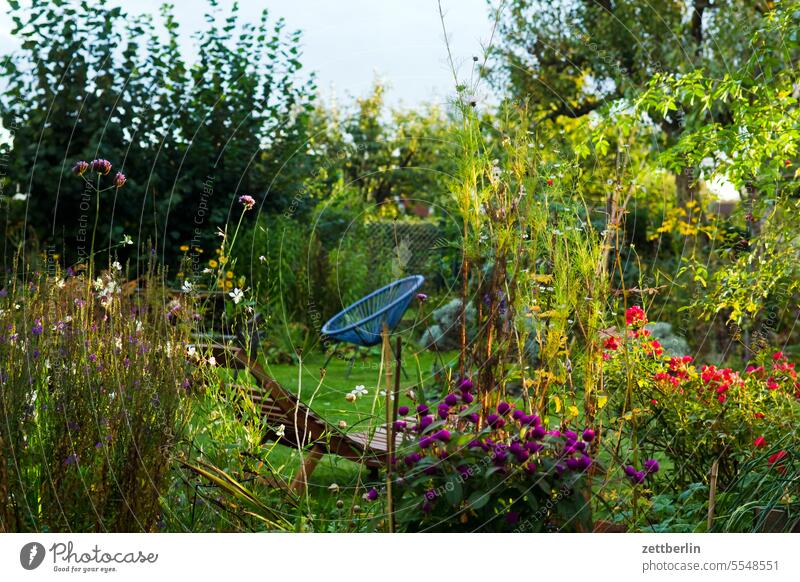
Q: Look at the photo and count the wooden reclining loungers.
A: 1